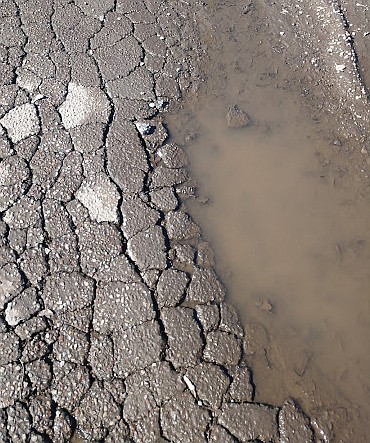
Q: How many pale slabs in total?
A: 3